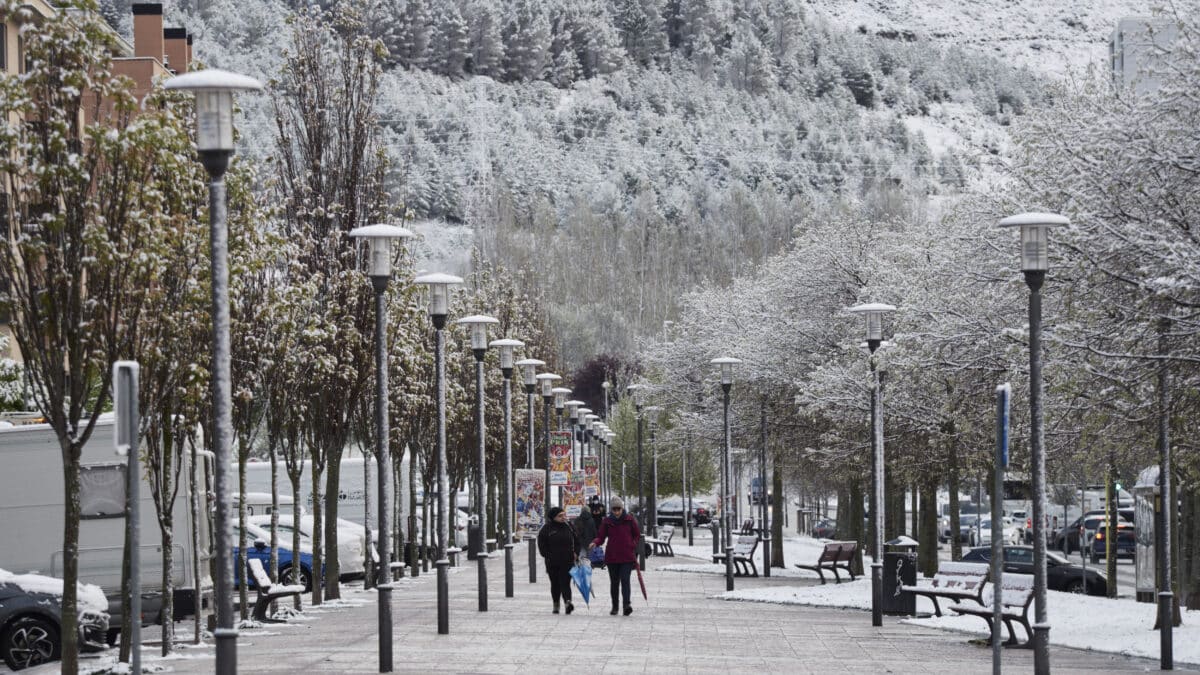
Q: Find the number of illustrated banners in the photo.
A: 4